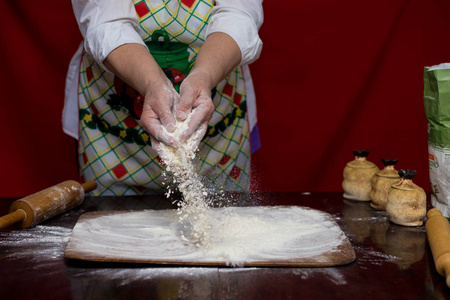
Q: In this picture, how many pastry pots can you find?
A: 3